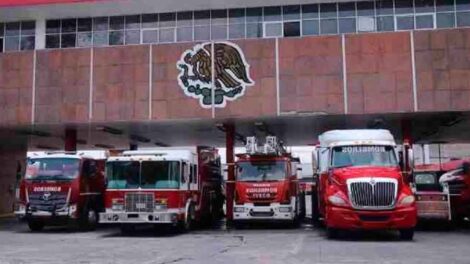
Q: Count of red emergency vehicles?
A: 5